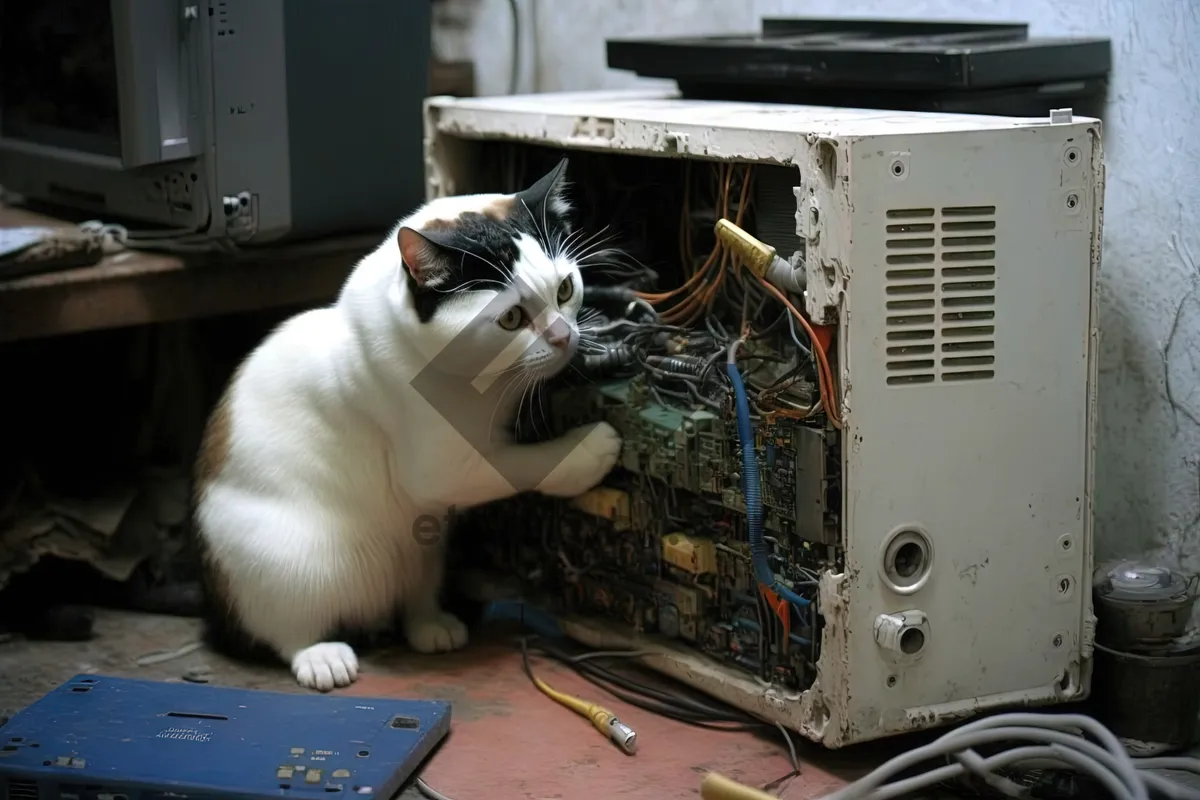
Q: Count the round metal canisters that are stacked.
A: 2